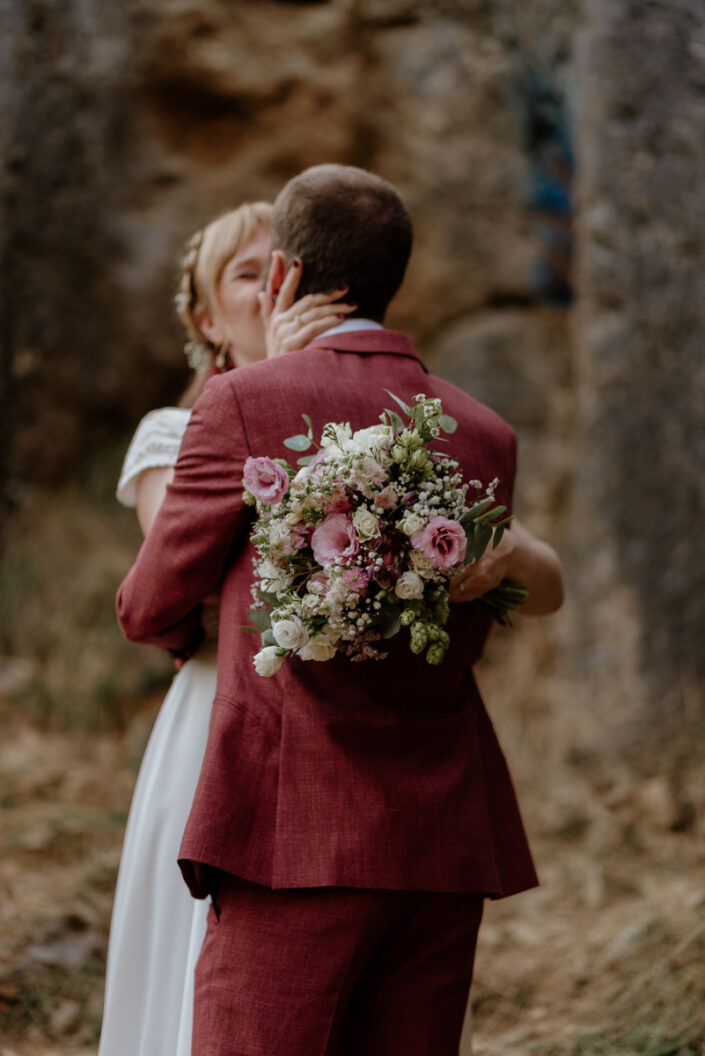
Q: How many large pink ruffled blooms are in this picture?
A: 3